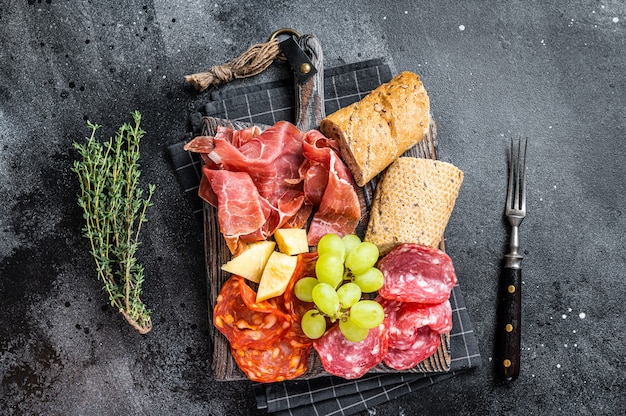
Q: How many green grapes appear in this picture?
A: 11